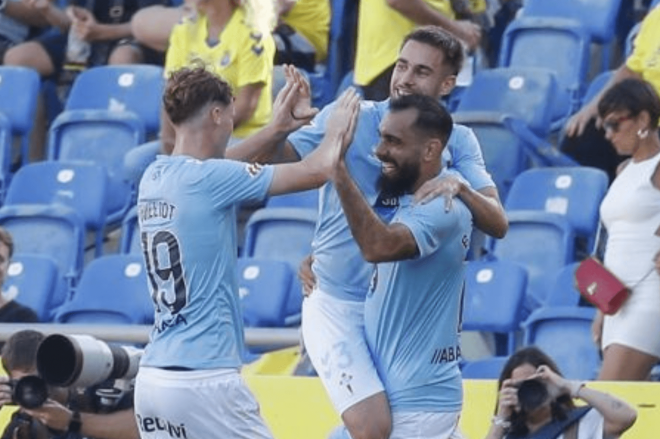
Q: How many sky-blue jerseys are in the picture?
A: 3